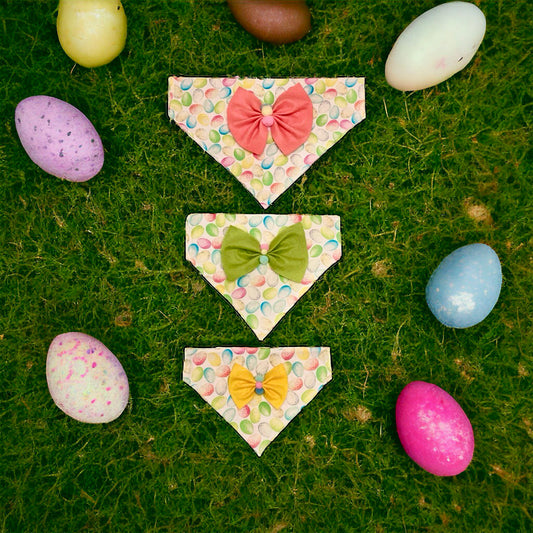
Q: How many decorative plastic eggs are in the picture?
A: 7